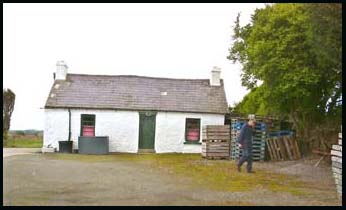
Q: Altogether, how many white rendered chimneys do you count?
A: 2